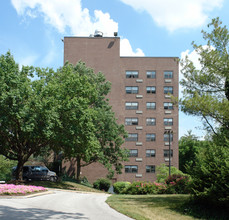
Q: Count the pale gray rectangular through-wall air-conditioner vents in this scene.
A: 13